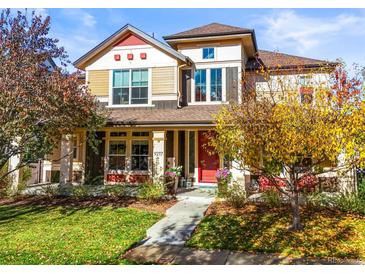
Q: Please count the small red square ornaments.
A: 3